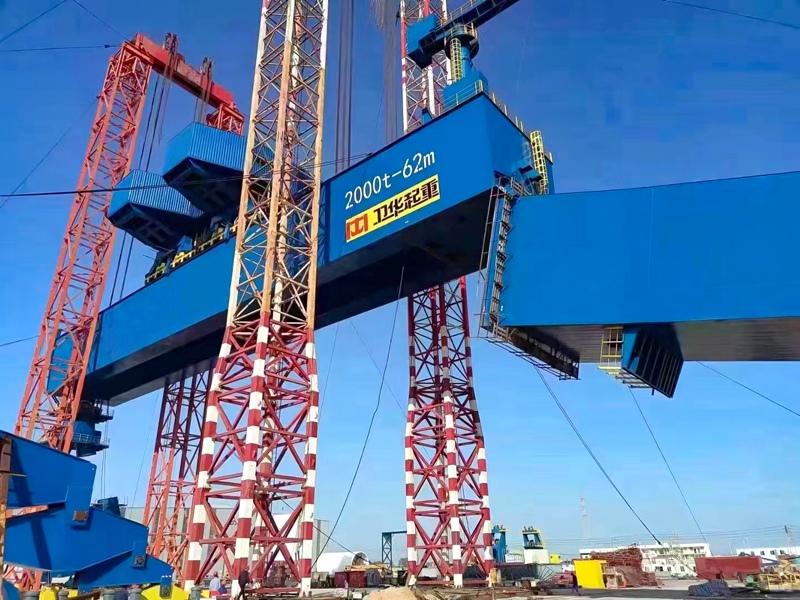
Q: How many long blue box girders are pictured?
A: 2